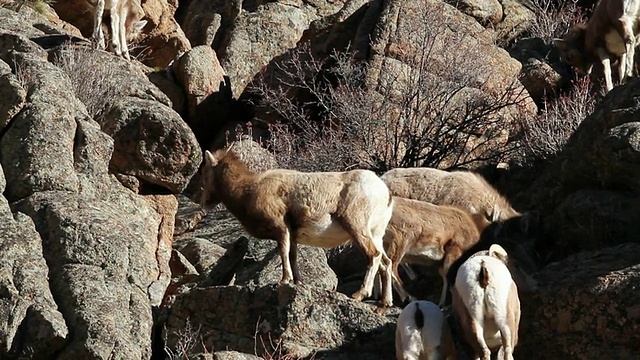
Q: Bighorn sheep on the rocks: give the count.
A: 7